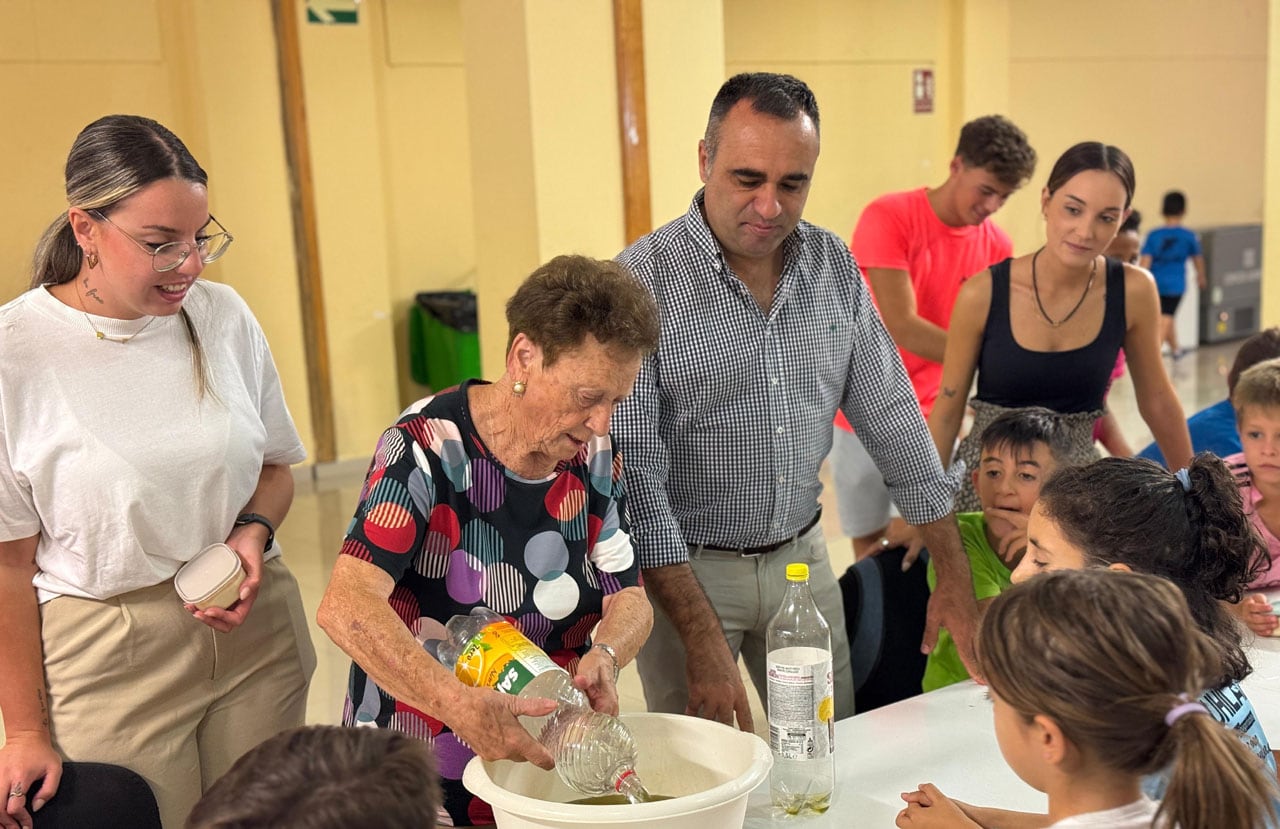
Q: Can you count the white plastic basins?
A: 1